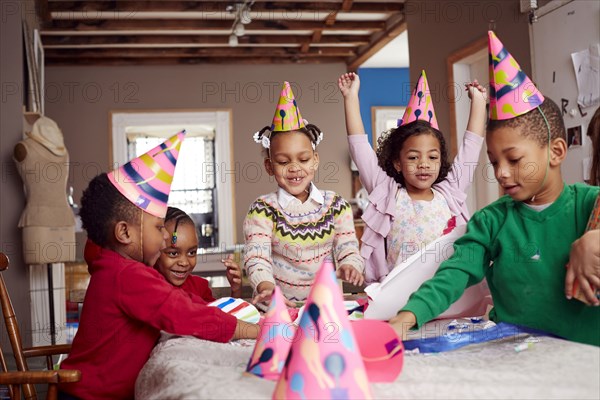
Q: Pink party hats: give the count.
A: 7